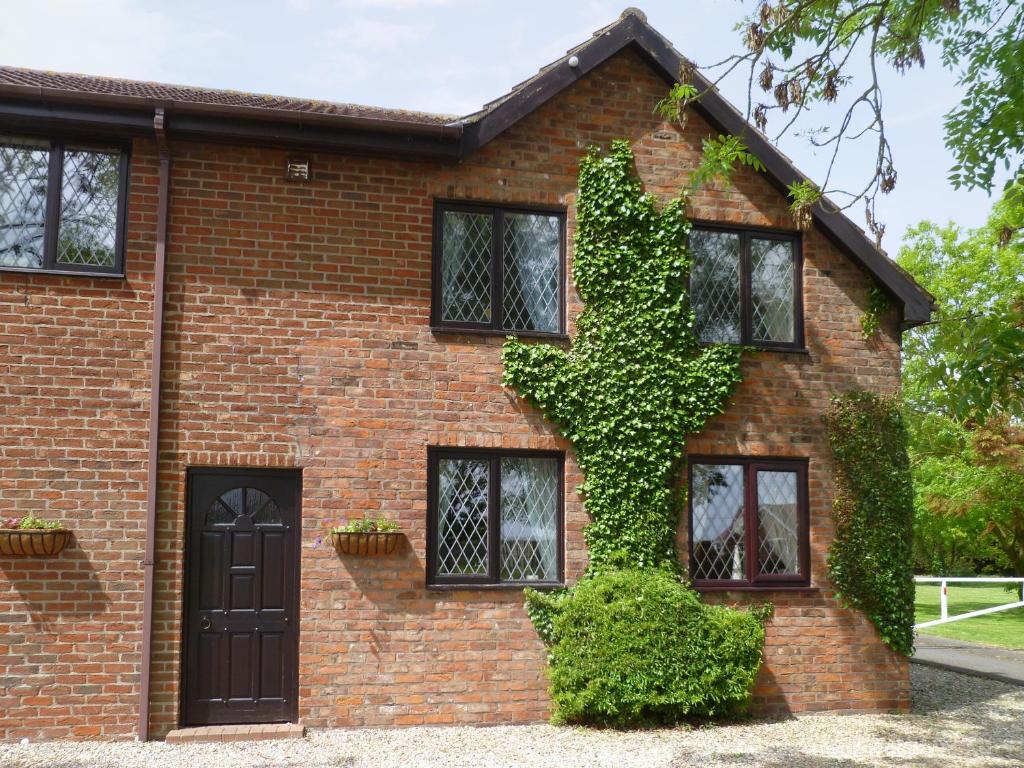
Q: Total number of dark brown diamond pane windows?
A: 5